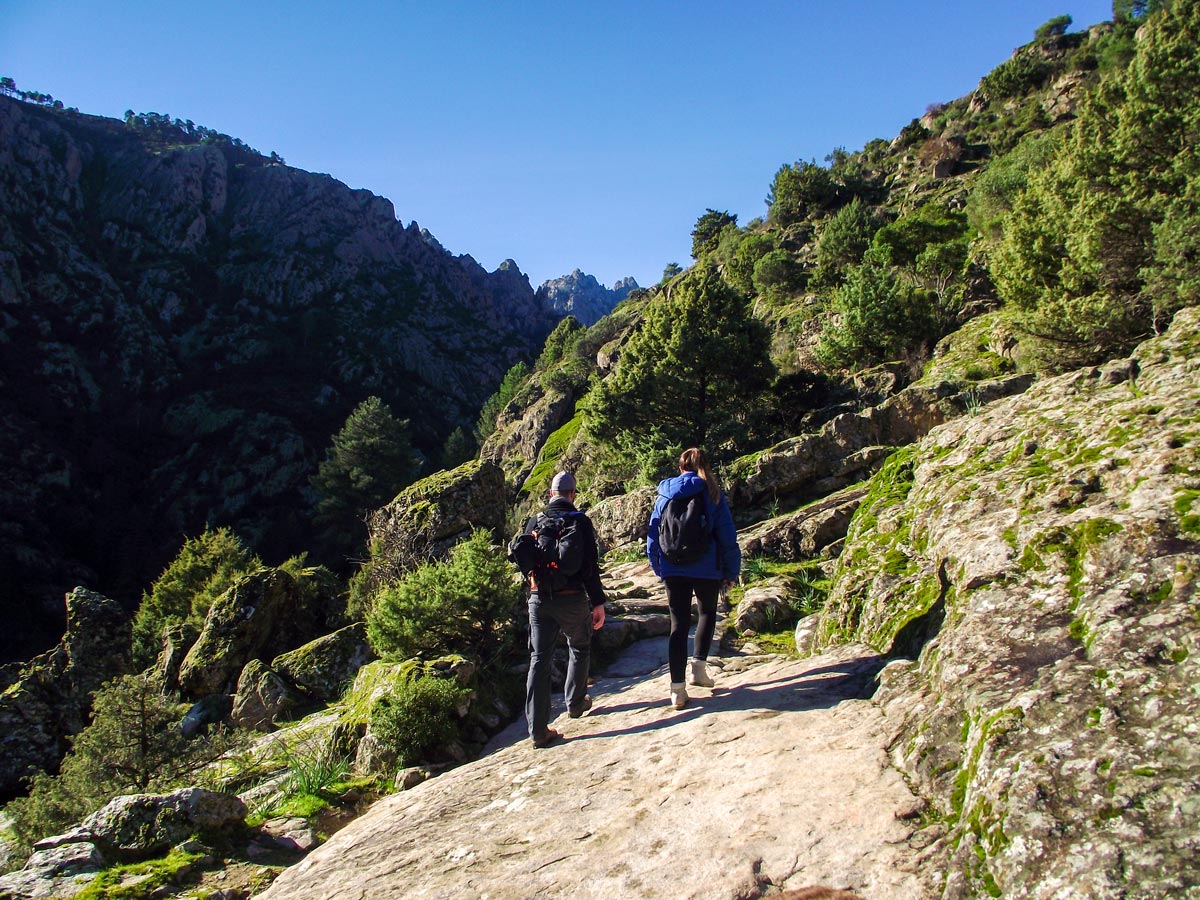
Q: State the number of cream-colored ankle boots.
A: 2